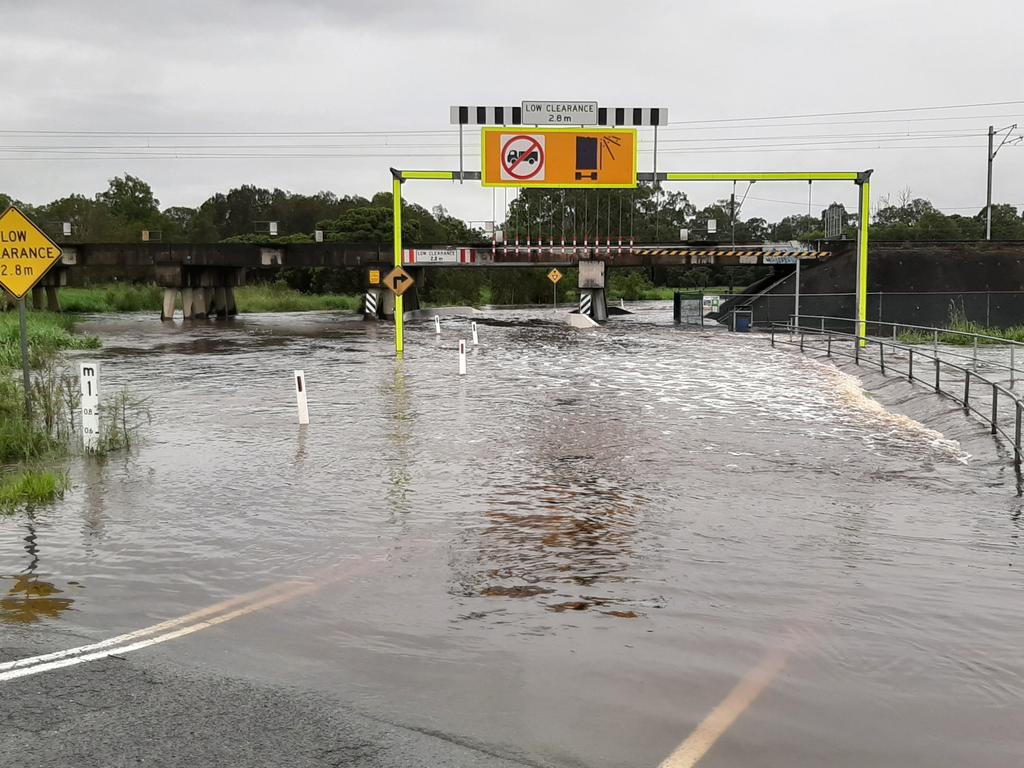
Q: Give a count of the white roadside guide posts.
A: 4